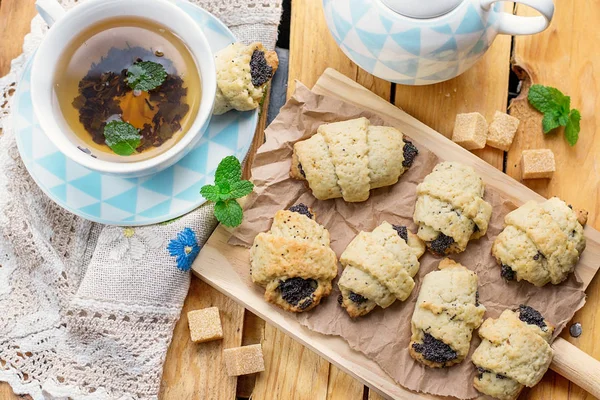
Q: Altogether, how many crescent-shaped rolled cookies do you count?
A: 8